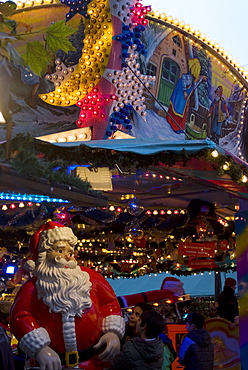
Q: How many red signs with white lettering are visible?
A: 2